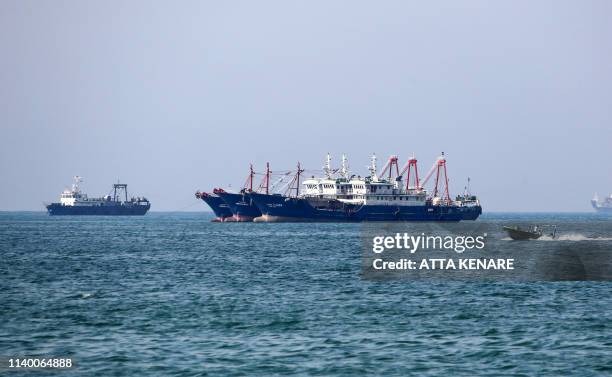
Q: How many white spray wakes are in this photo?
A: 1